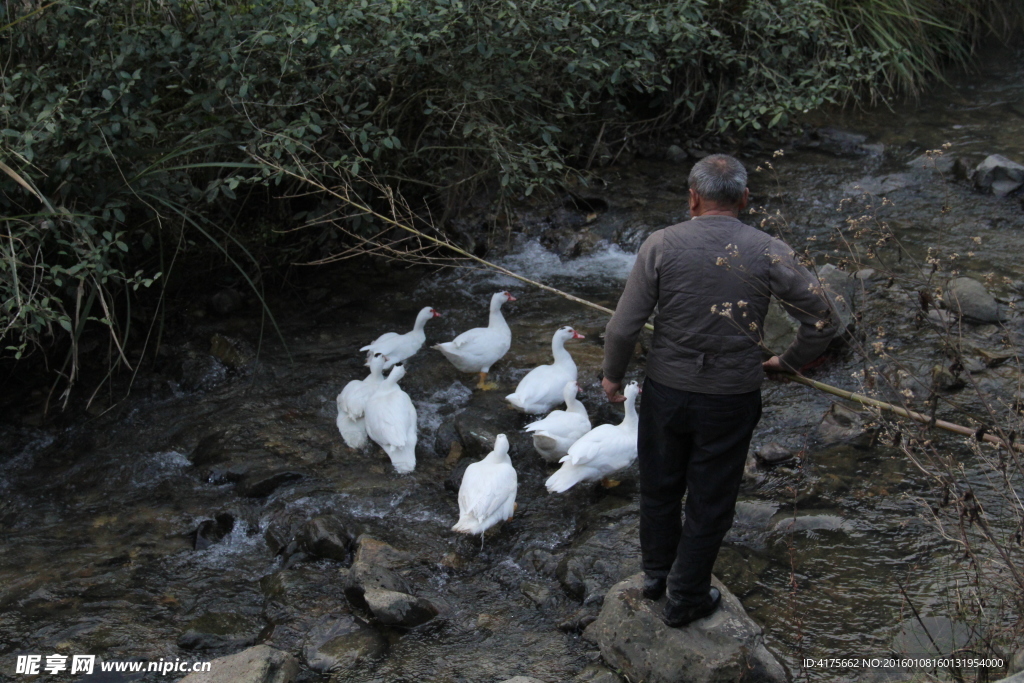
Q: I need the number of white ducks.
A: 8